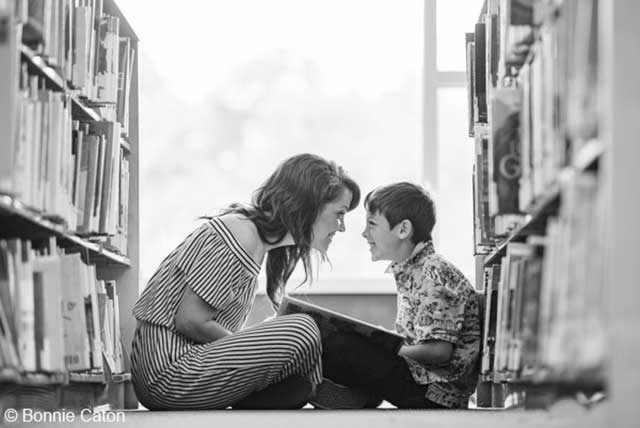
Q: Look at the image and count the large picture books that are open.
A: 1